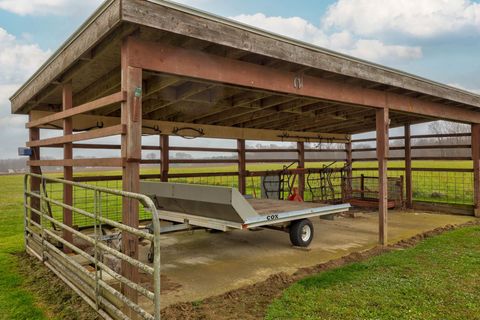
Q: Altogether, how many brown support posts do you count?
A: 10